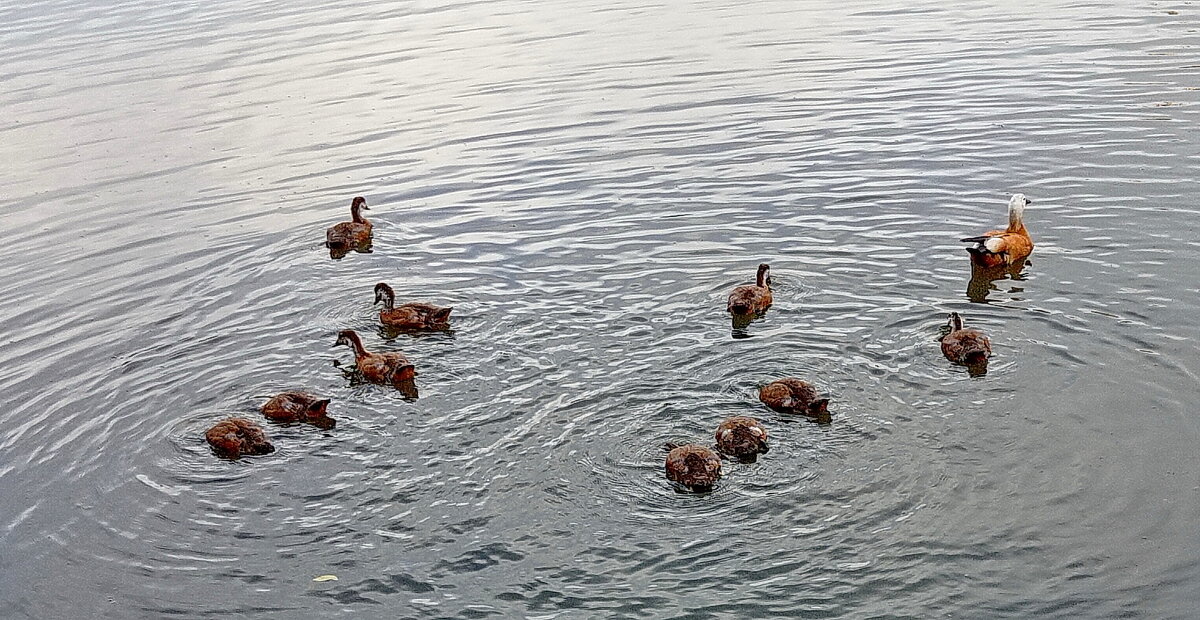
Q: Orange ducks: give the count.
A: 1